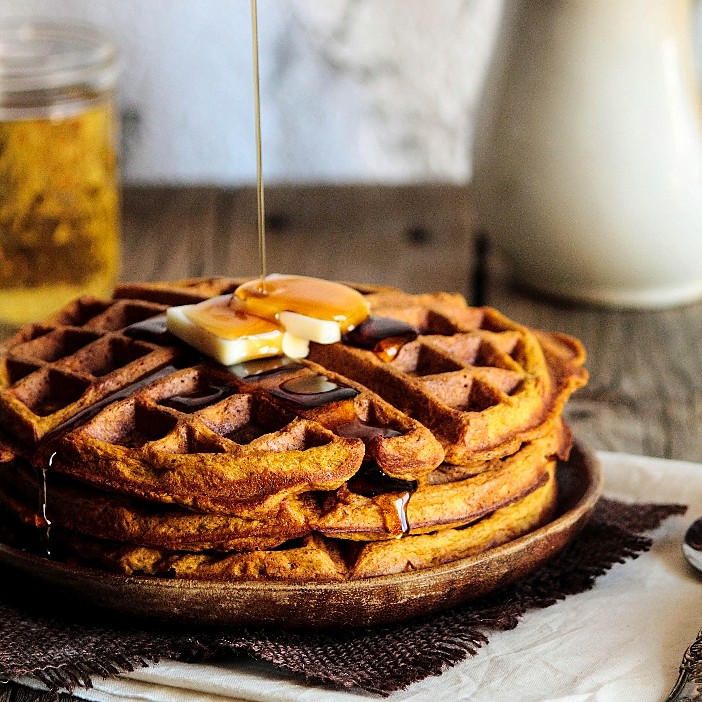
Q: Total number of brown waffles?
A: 3